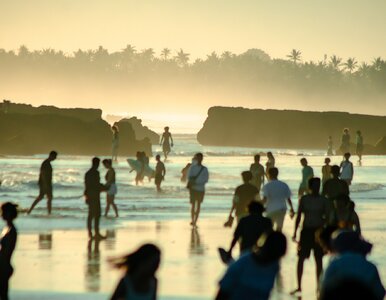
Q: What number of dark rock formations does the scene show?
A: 2